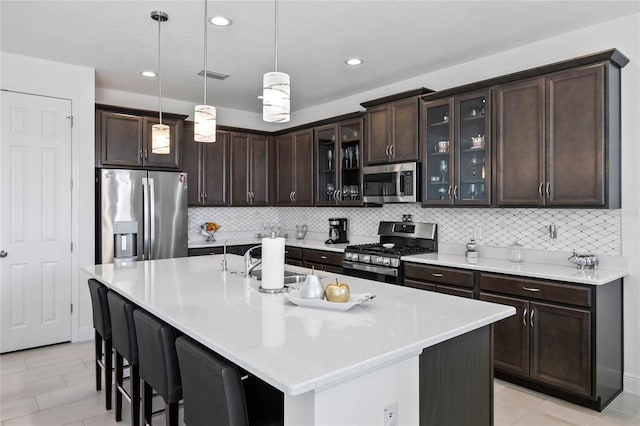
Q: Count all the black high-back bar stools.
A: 4